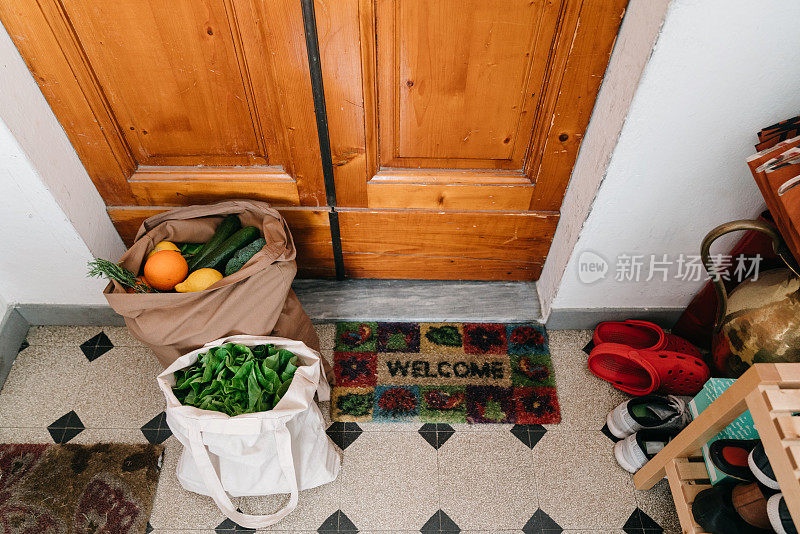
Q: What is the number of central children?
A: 0